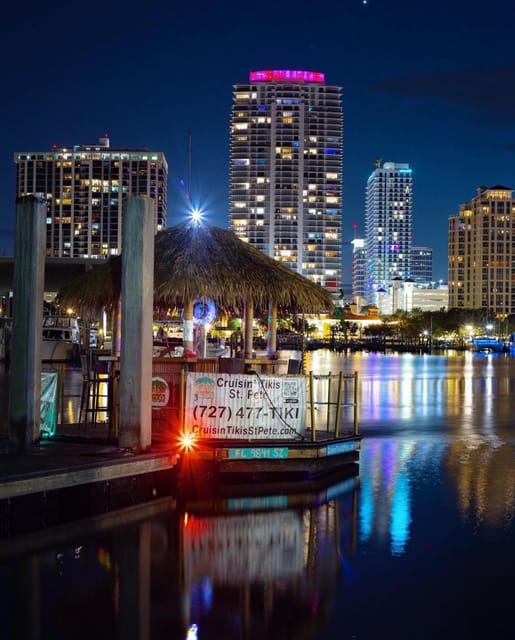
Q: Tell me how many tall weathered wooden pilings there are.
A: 2